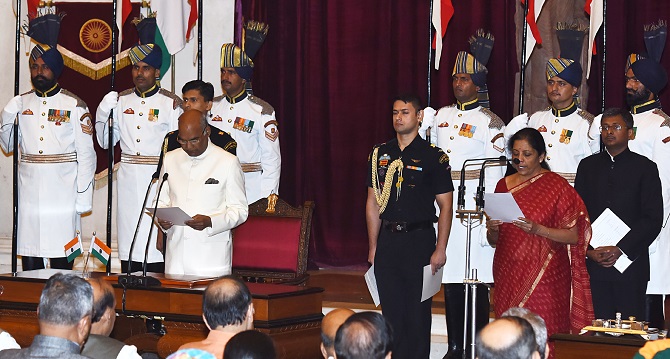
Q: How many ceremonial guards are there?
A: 6